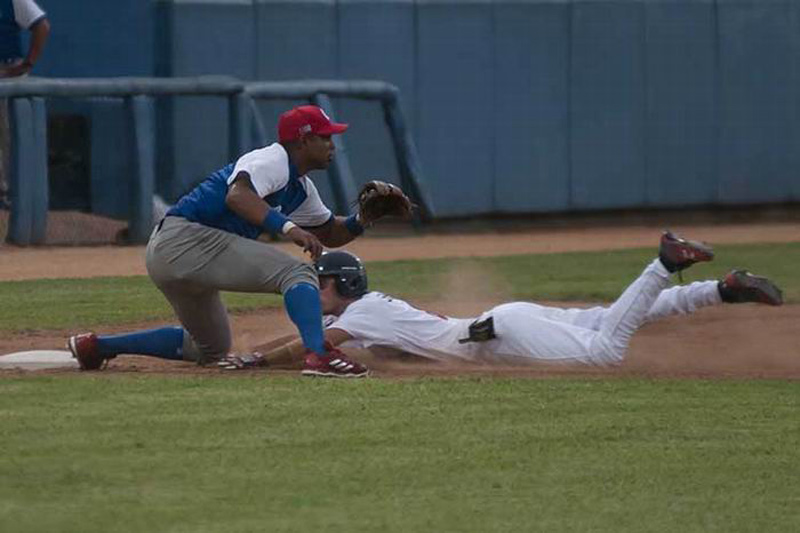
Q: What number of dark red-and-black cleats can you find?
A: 2